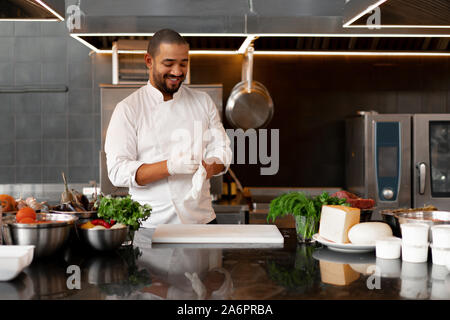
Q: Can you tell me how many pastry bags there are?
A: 0